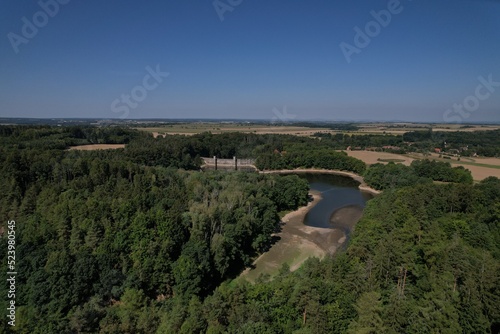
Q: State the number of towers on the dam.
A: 2